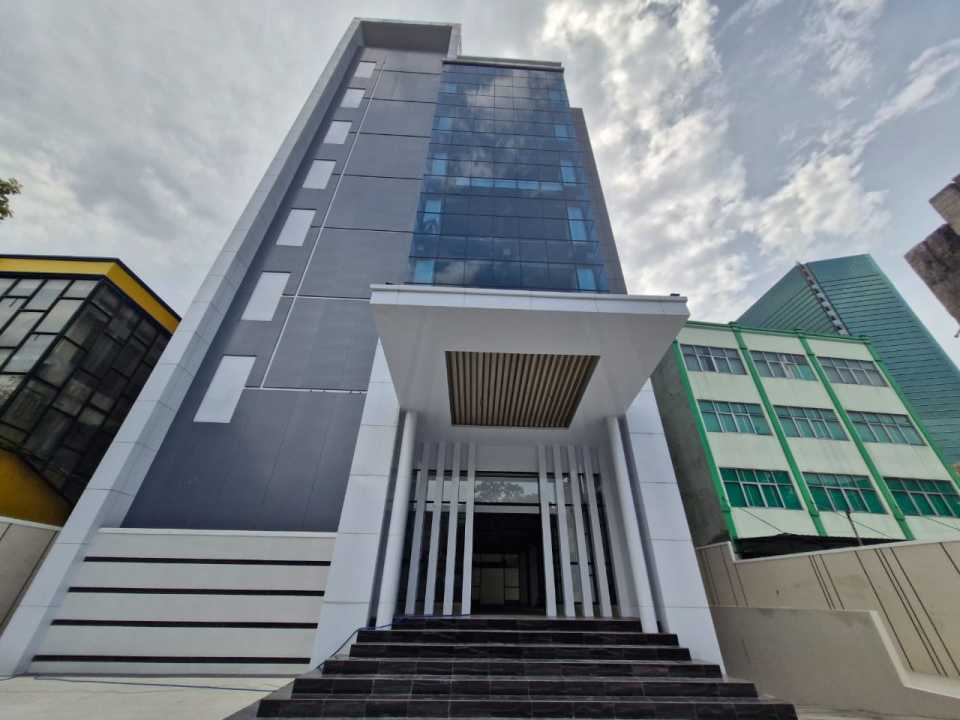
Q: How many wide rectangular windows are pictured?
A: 9